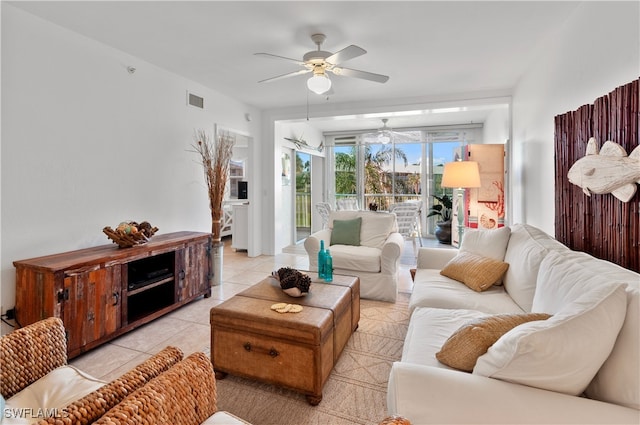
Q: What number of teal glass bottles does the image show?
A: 2